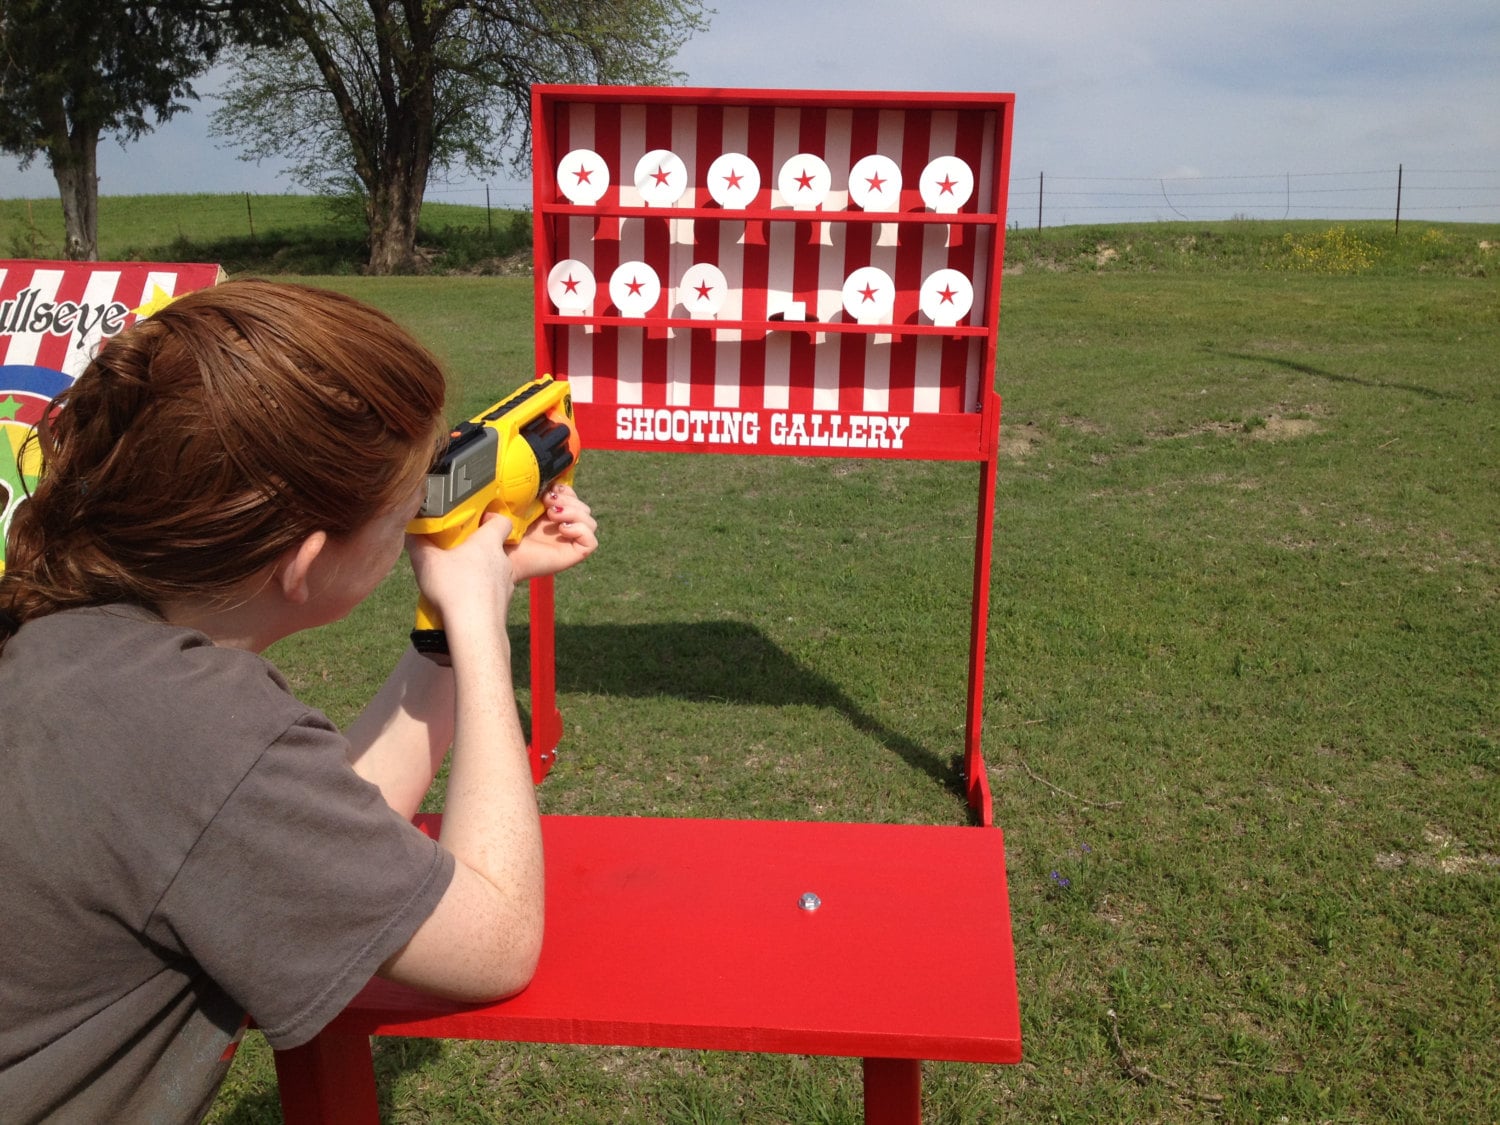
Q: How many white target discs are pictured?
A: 11